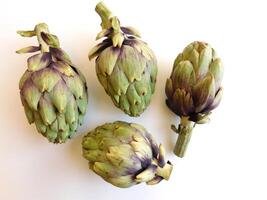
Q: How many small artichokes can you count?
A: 4